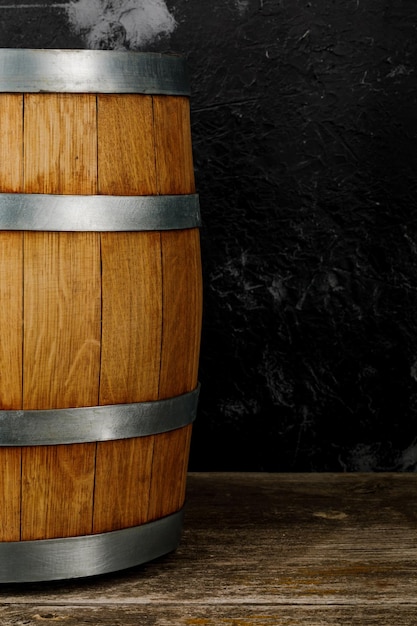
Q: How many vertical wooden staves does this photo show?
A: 4